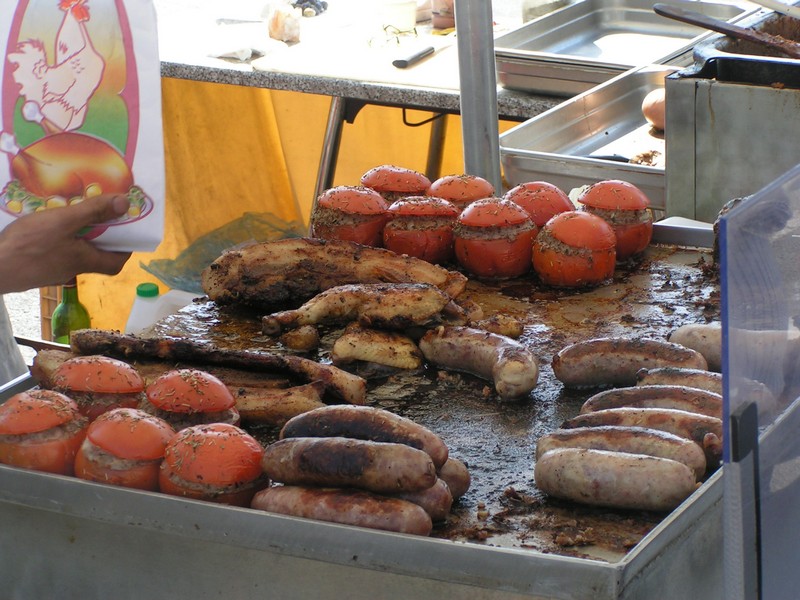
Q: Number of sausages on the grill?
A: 13